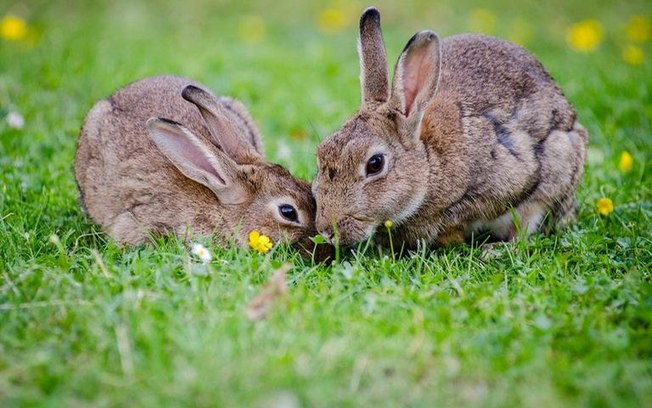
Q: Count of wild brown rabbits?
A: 2